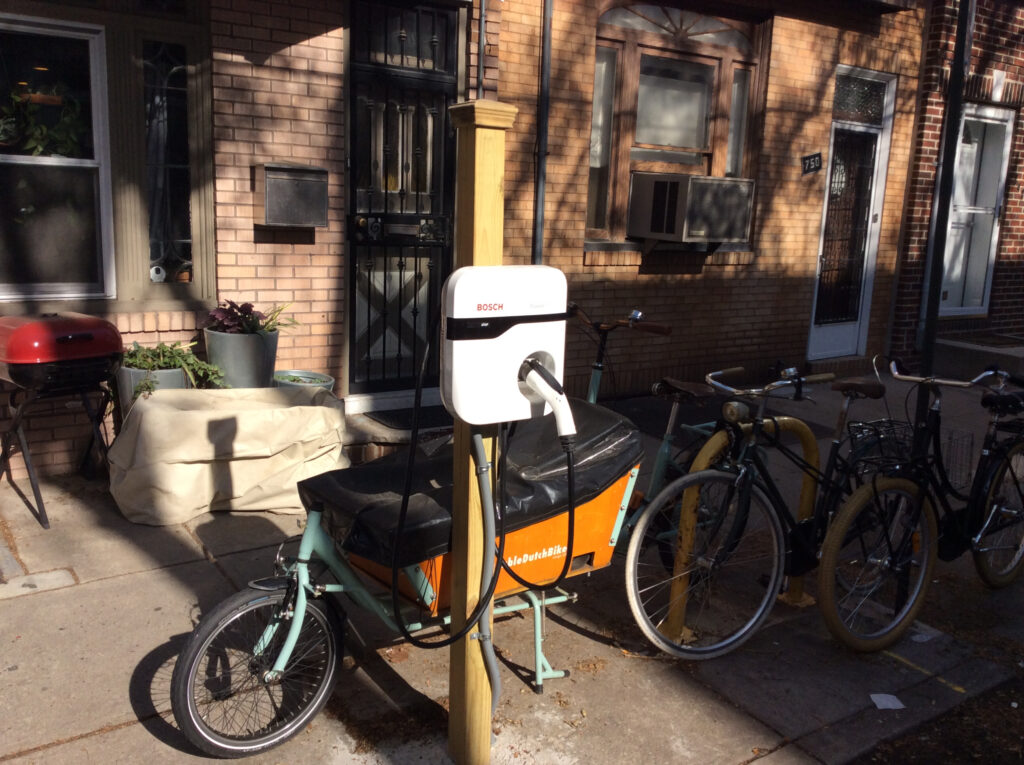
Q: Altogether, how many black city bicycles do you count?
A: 2